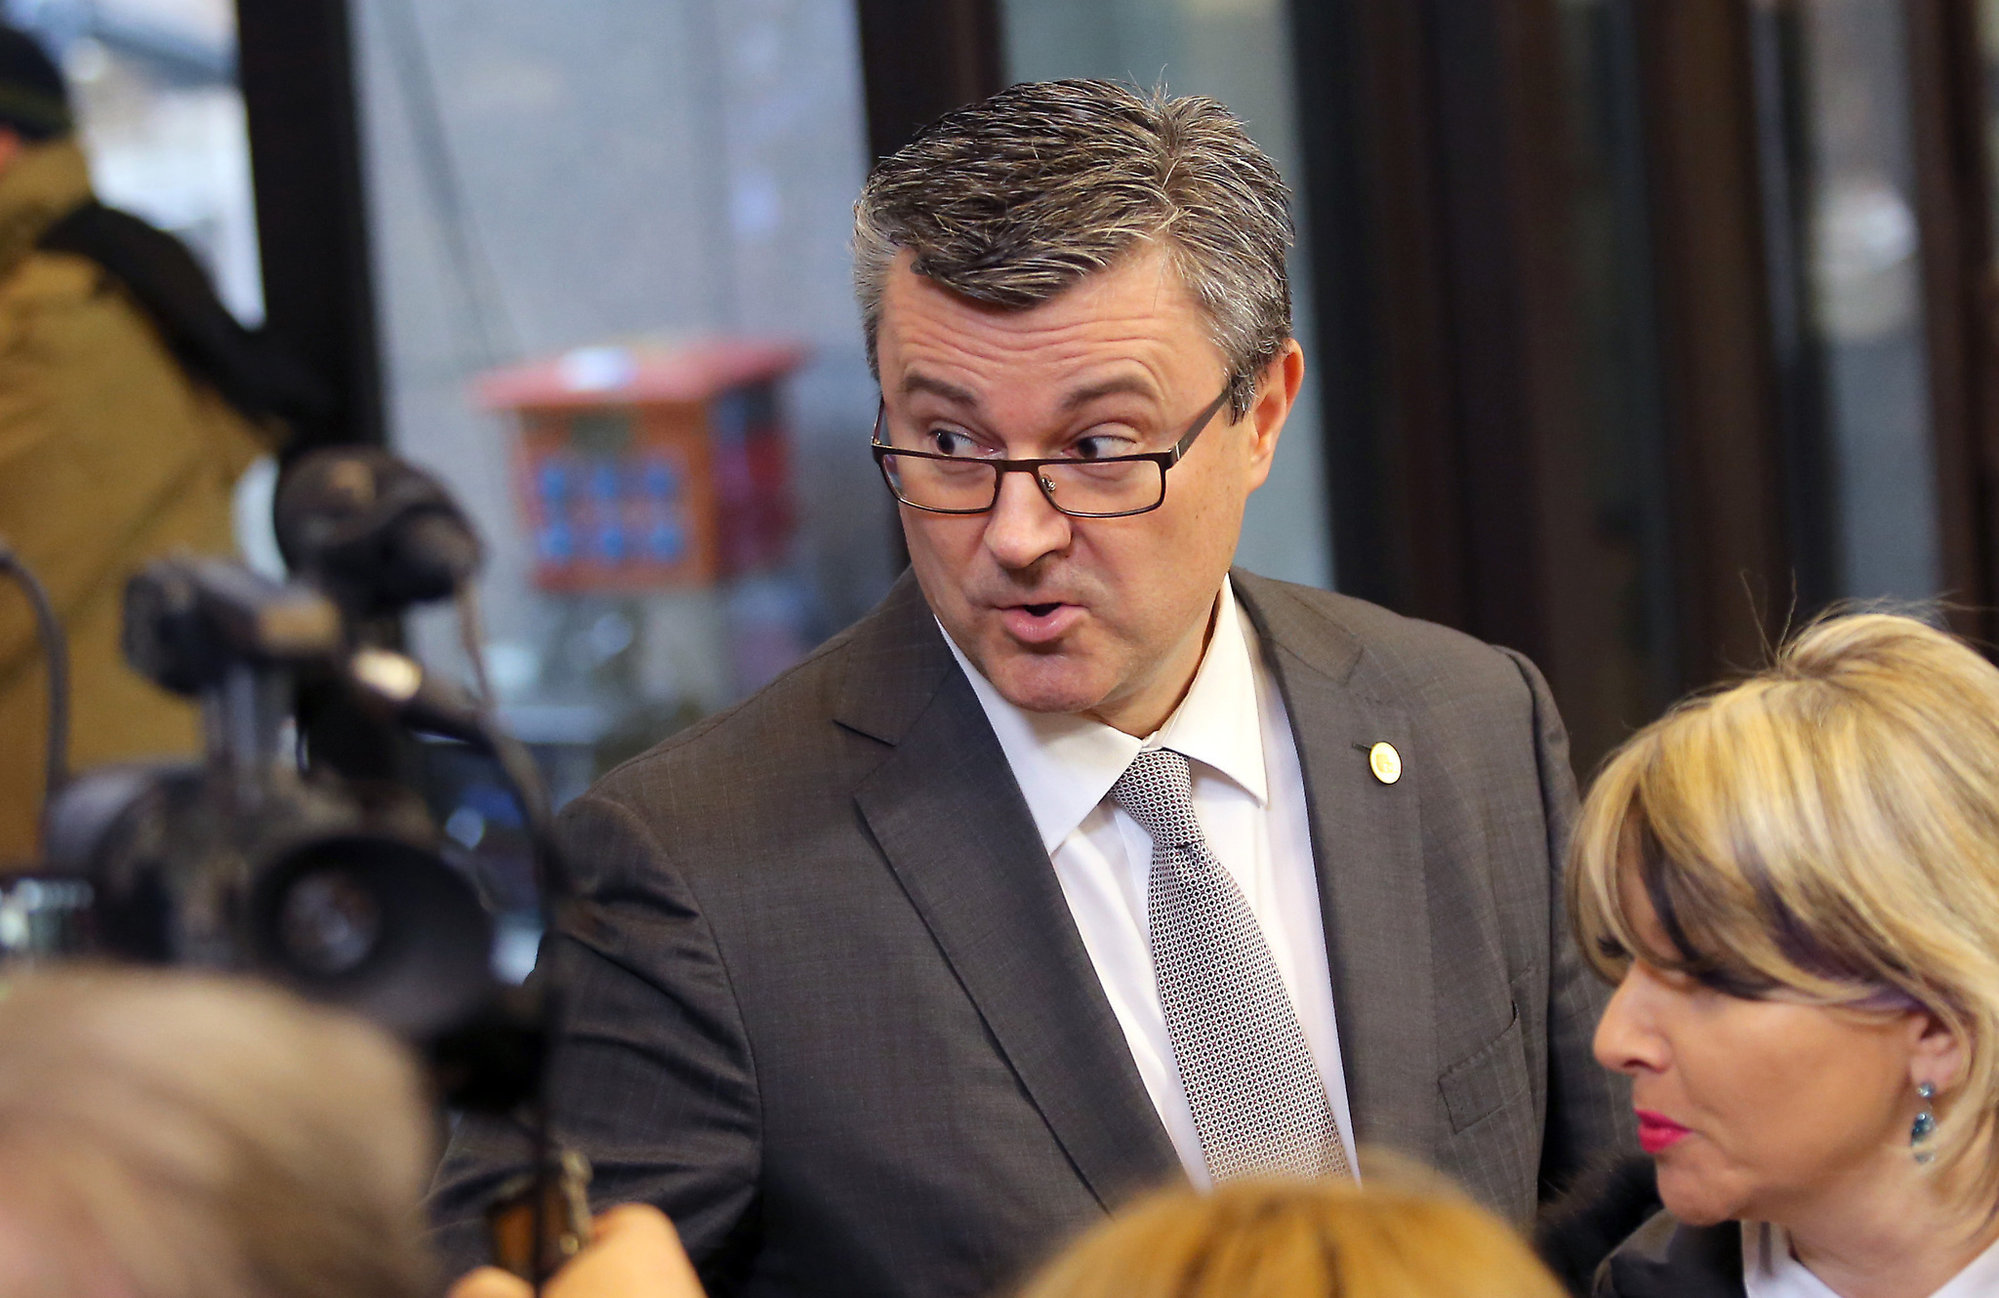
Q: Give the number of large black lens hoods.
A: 1